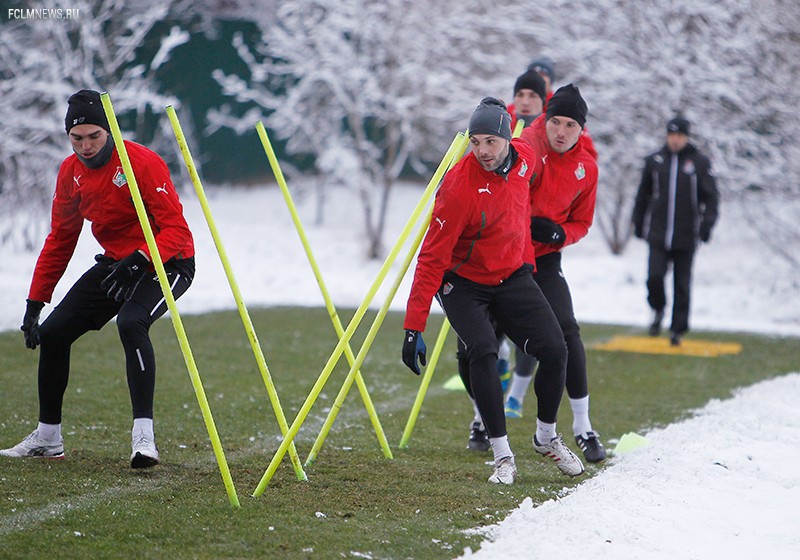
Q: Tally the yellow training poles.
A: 6